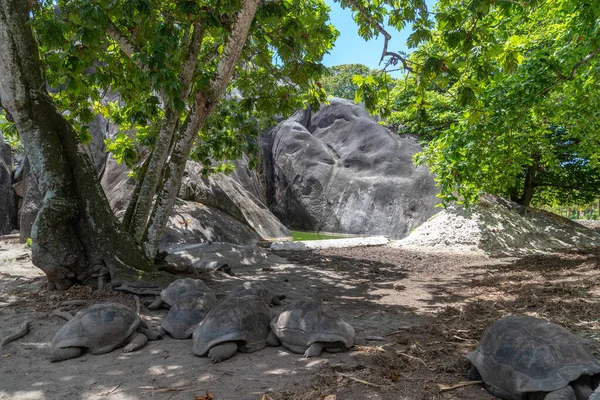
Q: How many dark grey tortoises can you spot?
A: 7